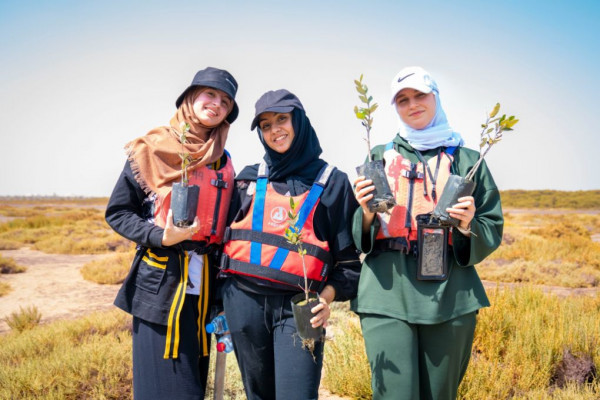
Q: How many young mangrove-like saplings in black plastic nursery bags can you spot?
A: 4